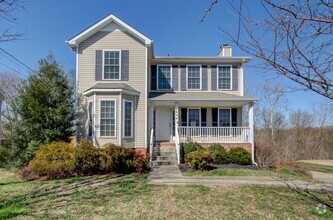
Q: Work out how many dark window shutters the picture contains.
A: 12